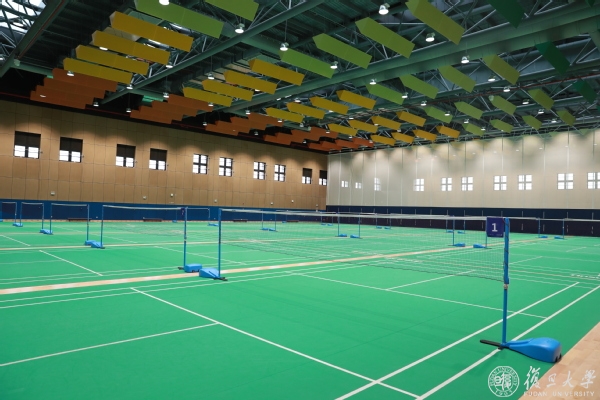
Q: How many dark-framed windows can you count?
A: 10